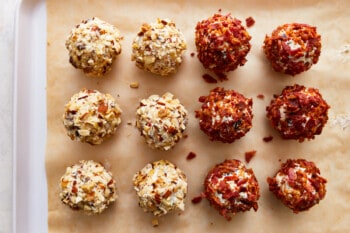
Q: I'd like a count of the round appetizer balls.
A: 12